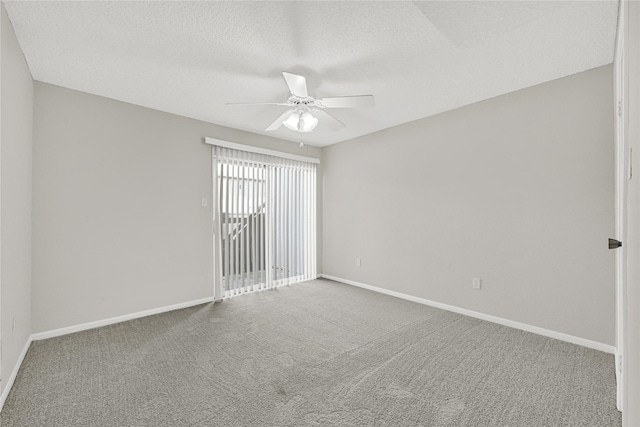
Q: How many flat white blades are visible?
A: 5